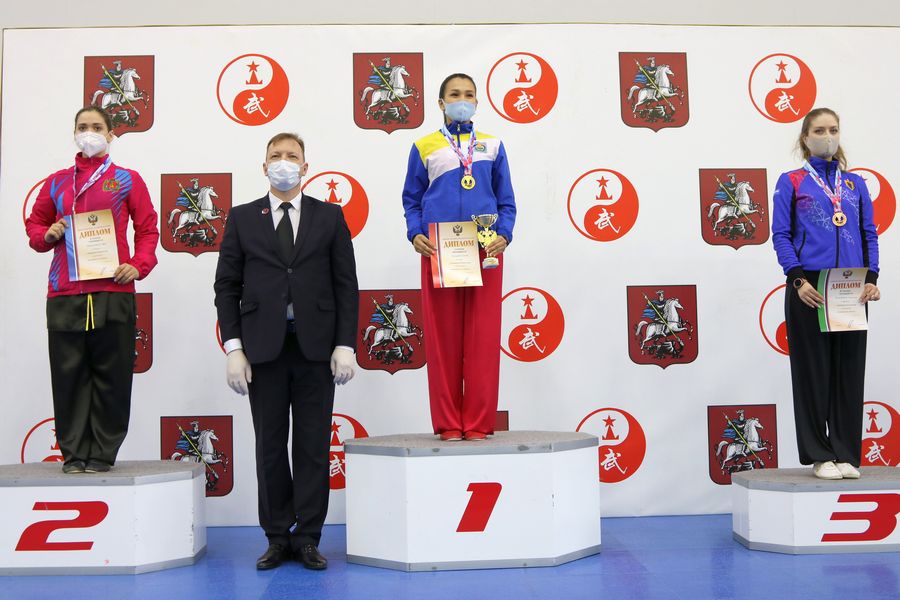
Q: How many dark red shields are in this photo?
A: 11